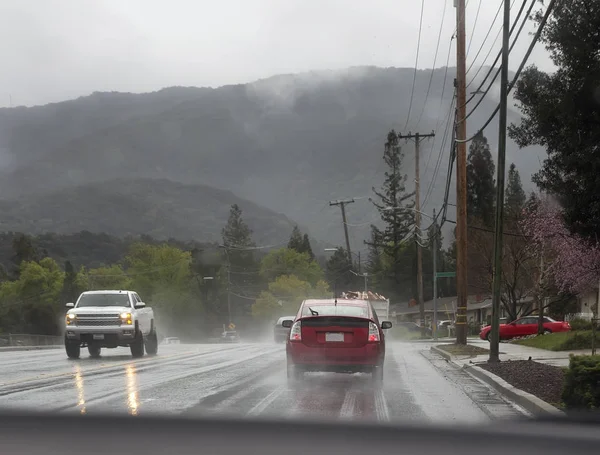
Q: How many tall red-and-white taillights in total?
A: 2